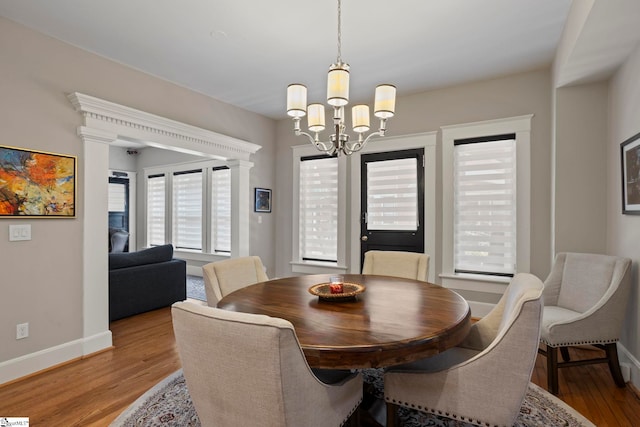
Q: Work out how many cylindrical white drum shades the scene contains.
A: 5